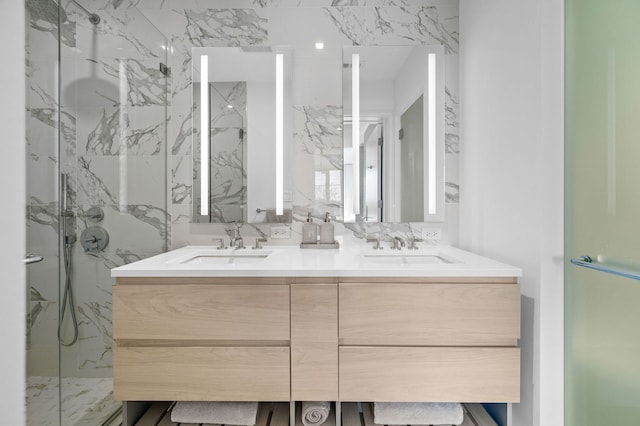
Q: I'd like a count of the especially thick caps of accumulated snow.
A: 0